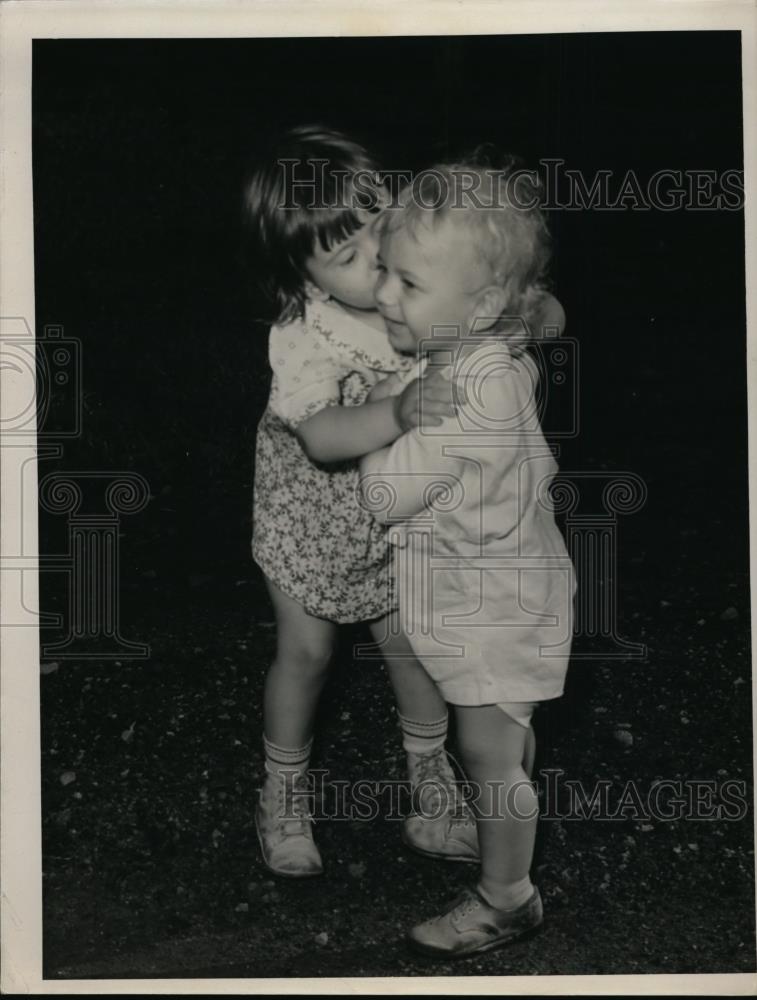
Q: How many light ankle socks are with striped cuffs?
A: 2